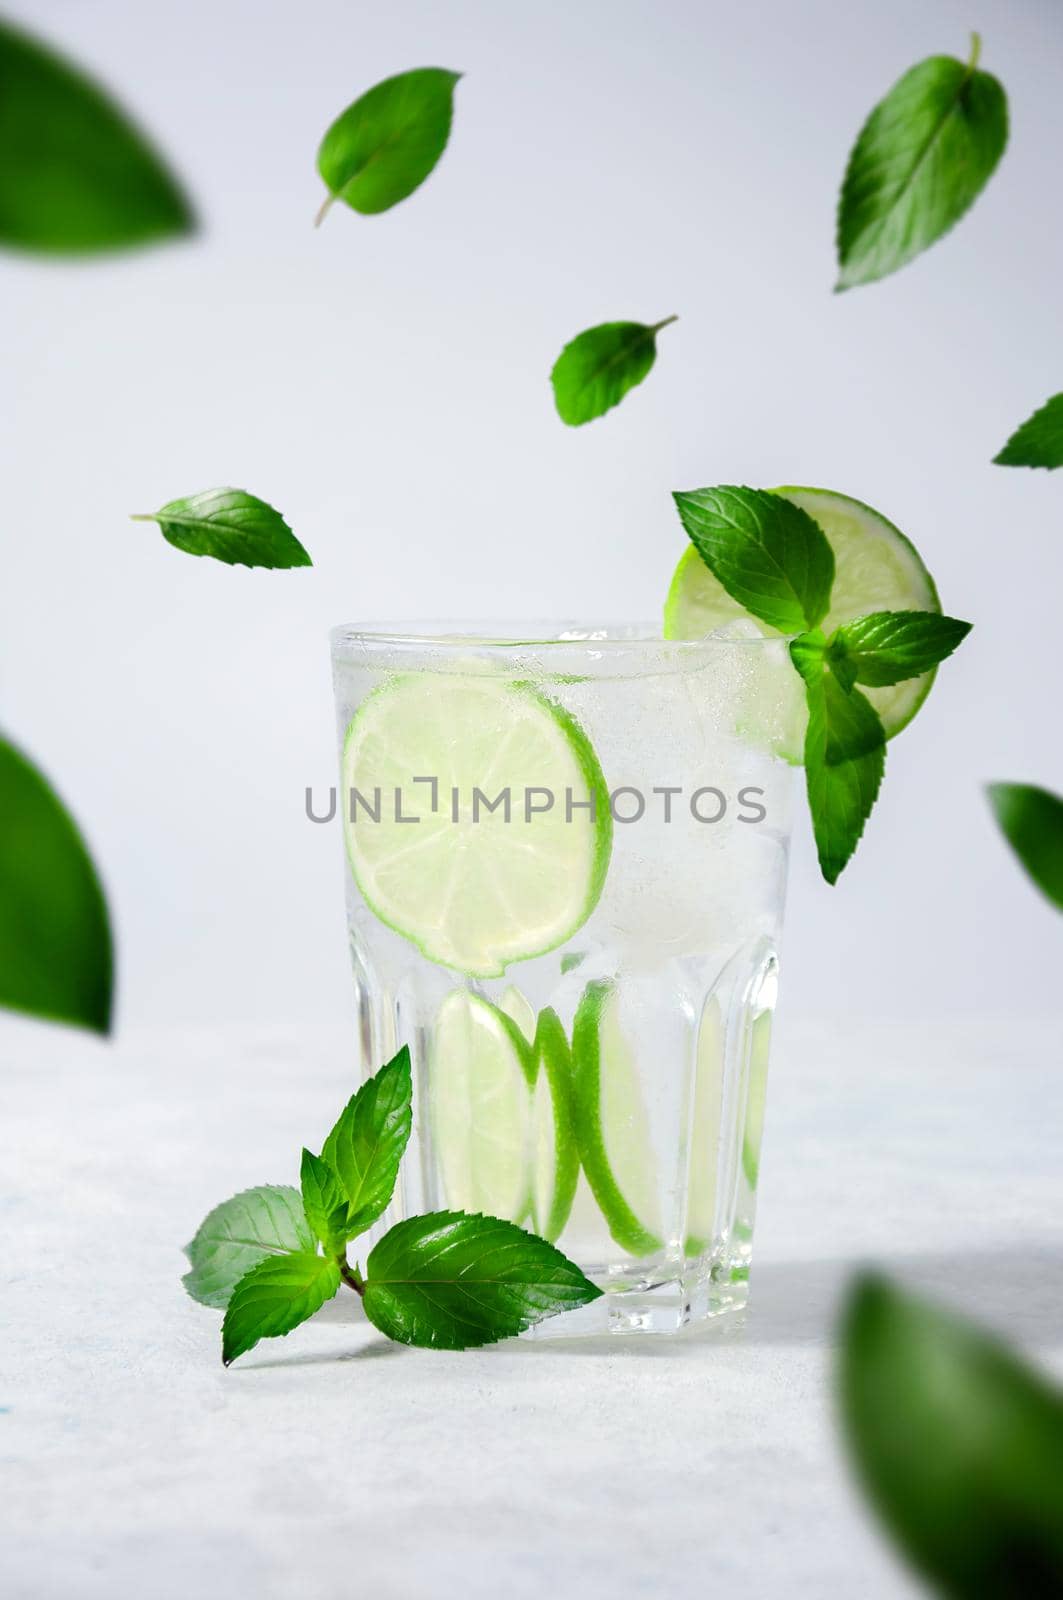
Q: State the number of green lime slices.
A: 5